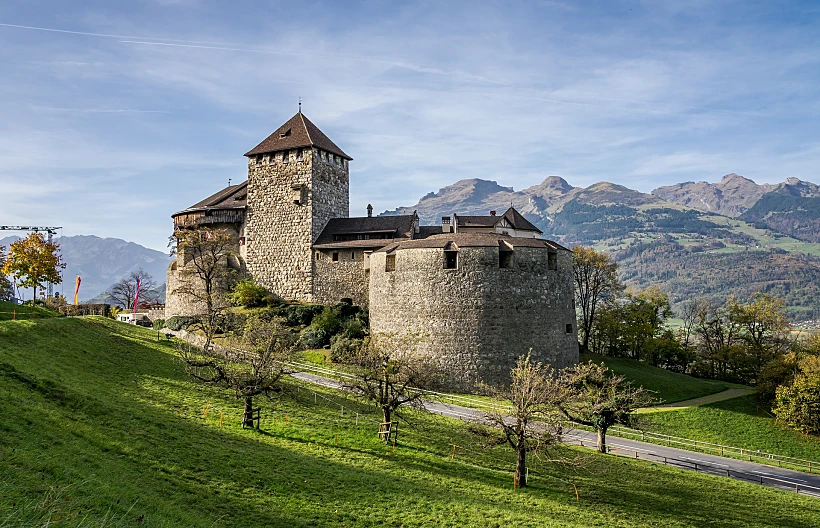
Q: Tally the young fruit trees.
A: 4